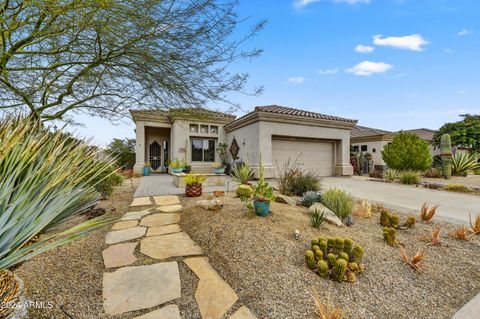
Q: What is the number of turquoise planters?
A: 4